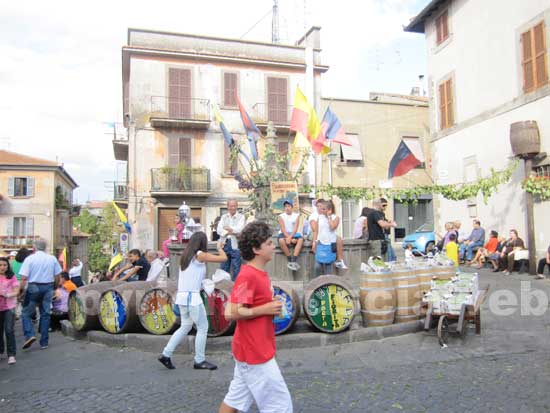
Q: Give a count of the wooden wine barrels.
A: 11